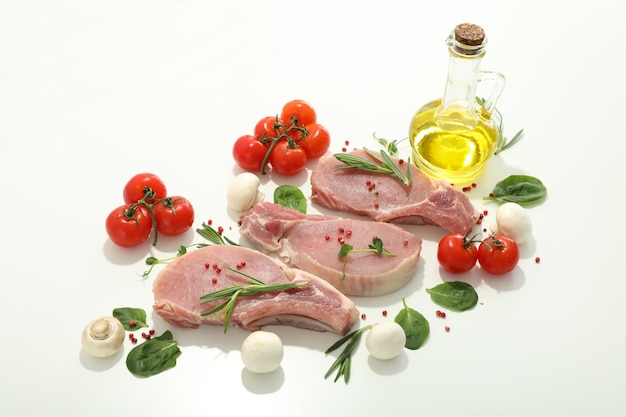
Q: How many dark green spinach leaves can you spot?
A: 6